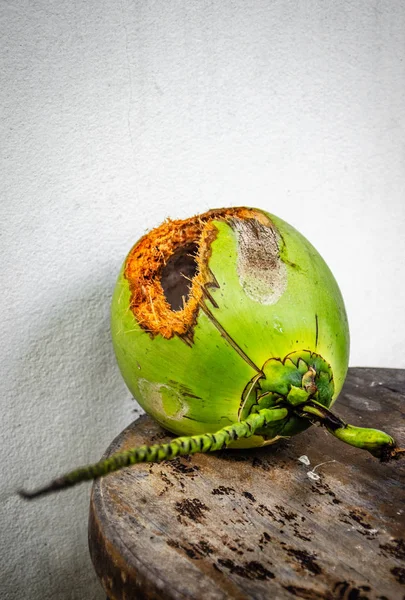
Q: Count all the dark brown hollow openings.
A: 1